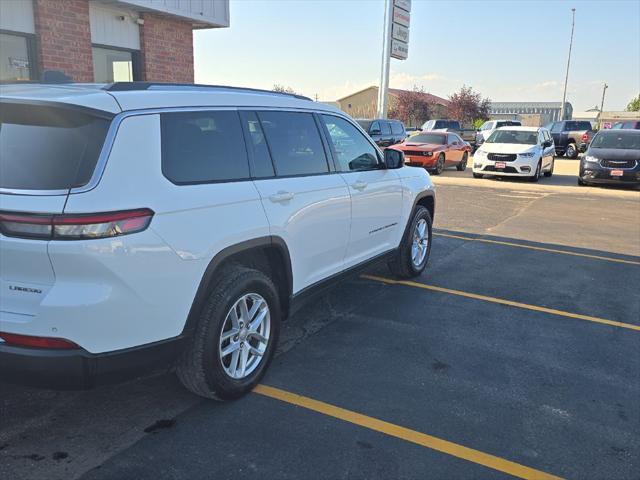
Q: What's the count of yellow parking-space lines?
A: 3